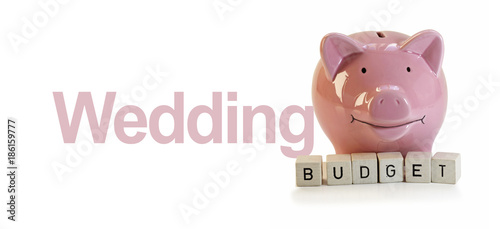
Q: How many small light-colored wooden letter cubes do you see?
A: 6